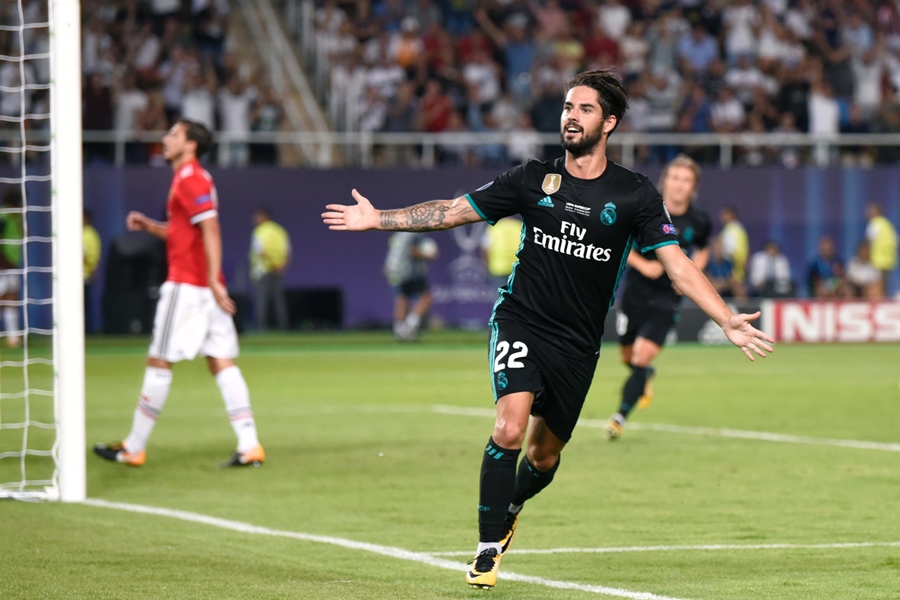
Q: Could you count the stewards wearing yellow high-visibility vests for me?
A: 5